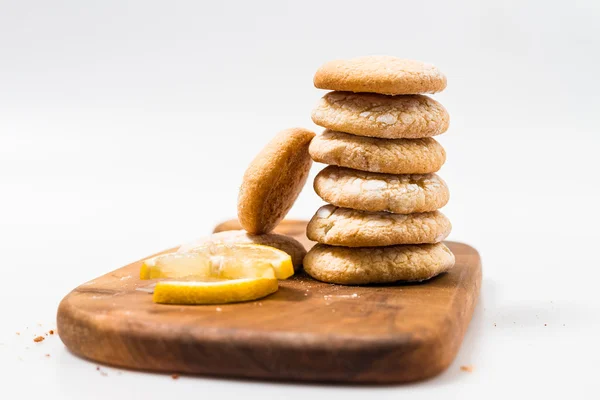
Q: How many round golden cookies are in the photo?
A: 8